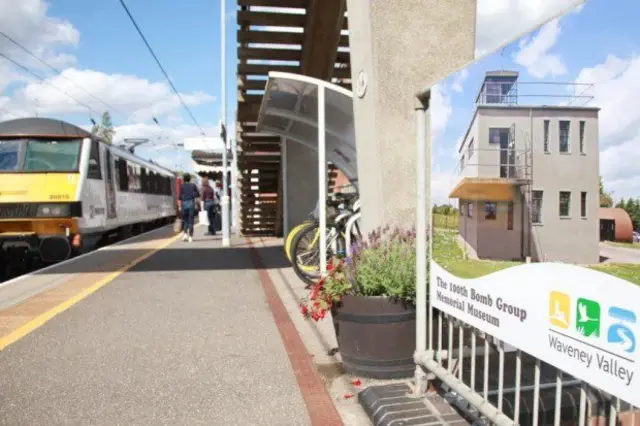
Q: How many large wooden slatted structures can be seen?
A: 1